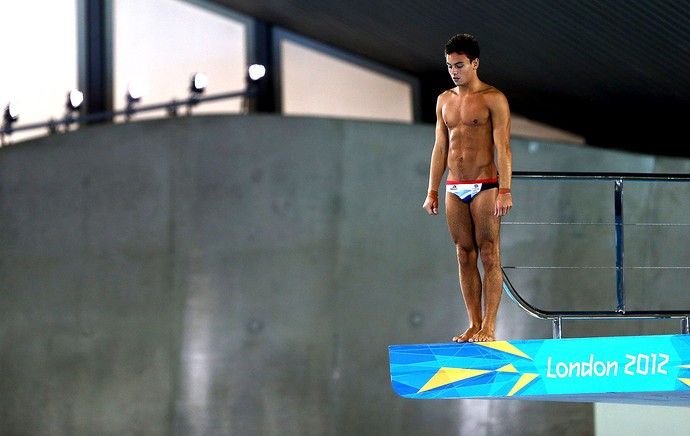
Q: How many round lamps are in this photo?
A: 5